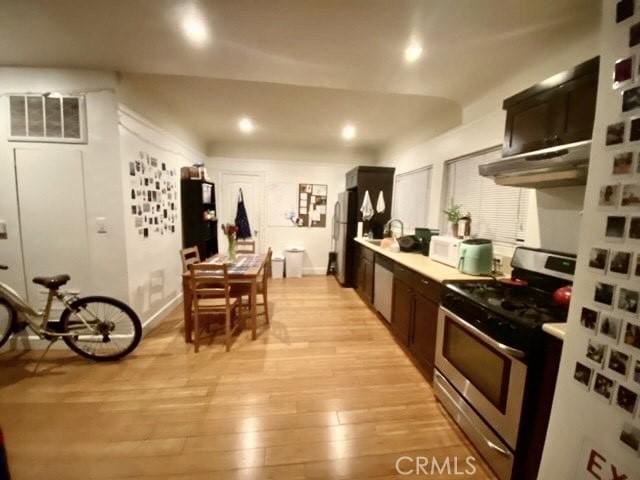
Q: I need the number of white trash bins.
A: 2